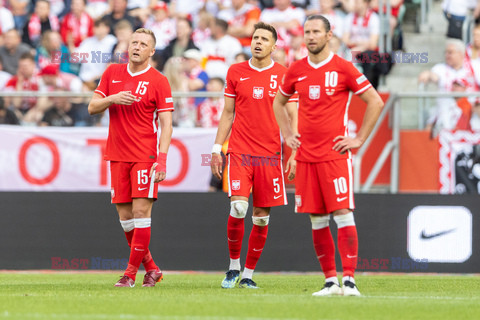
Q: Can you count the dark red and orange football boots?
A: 2